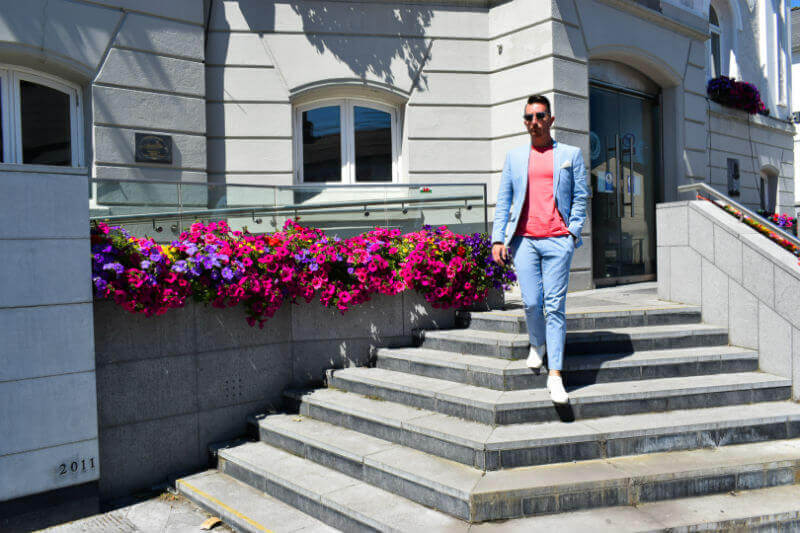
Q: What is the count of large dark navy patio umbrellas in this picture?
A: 0